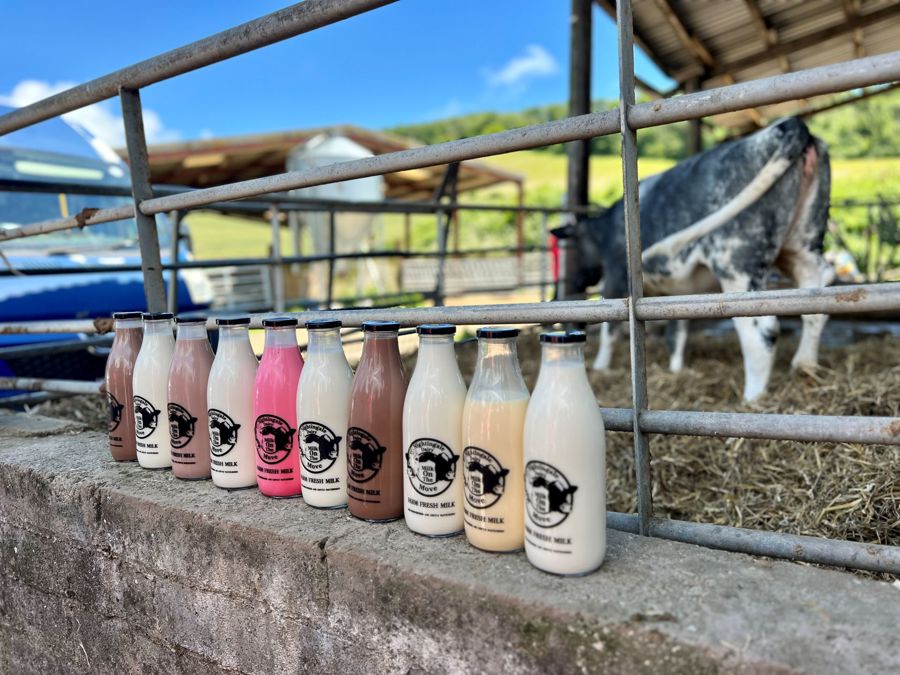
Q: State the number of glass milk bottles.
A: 10